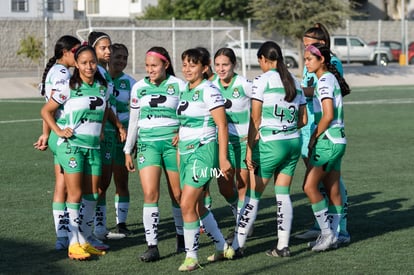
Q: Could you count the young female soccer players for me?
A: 11